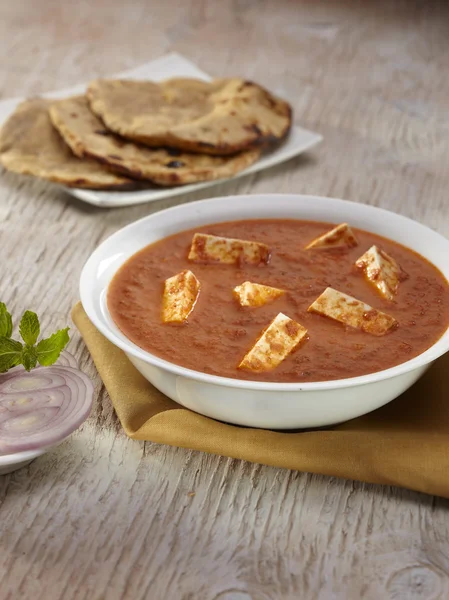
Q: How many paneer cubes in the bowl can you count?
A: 7